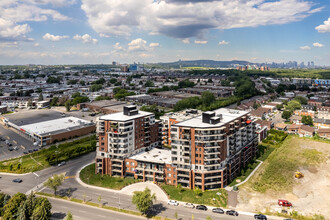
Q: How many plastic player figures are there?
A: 0